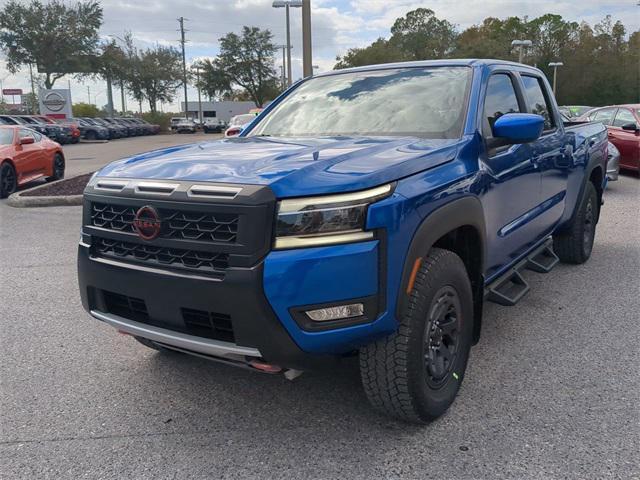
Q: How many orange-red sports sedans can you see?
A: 1